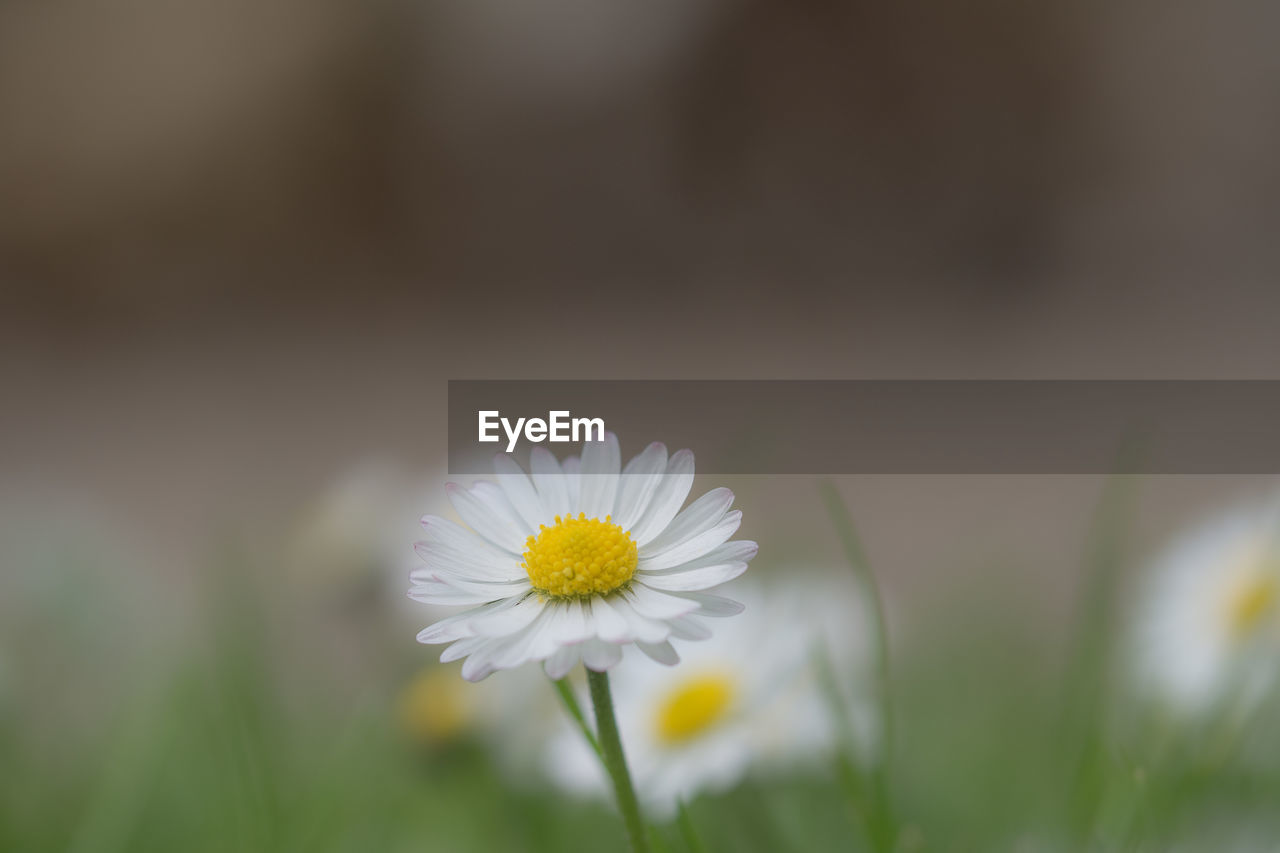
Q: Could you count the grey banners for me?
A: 1